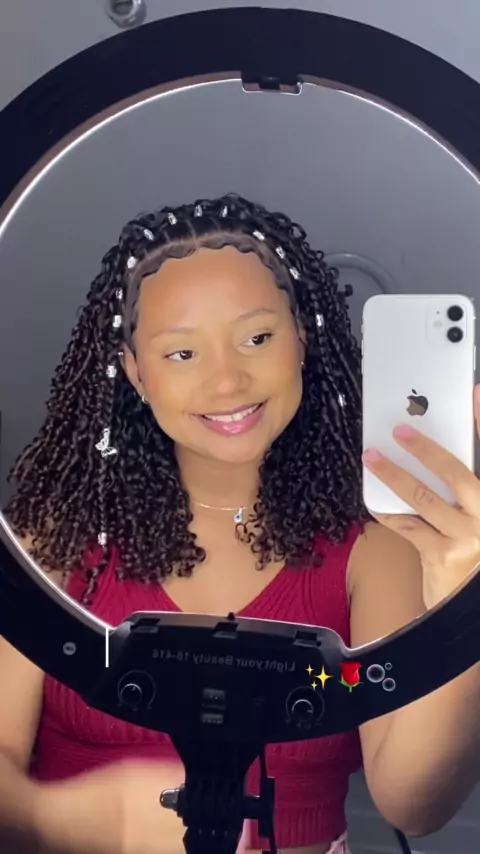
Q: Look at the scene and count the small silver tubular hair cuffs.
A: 14